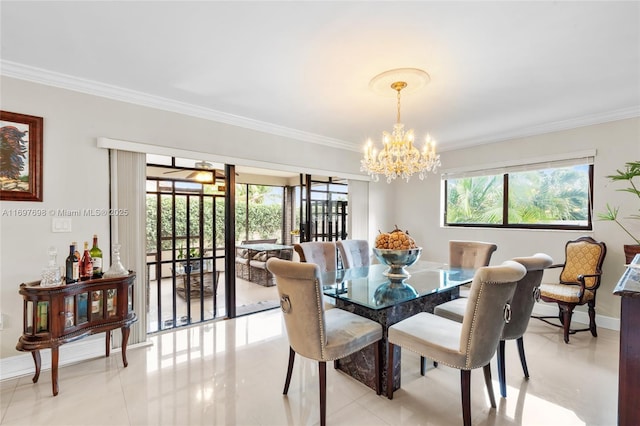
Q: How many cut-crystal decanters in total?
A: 2